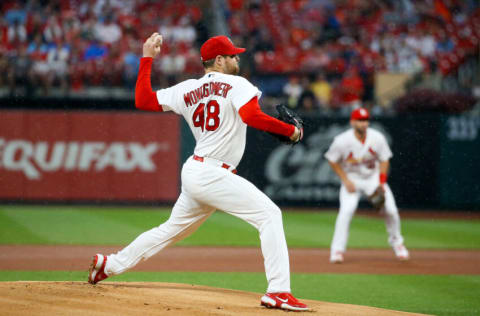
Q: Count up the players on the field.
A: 2